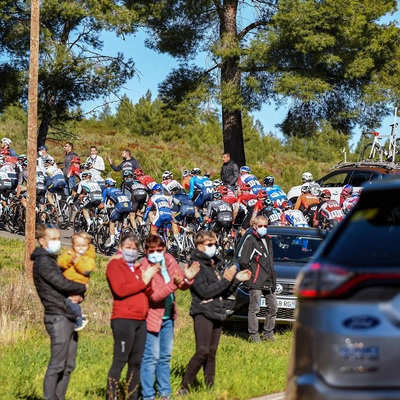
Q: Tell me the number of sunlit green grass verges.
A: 1